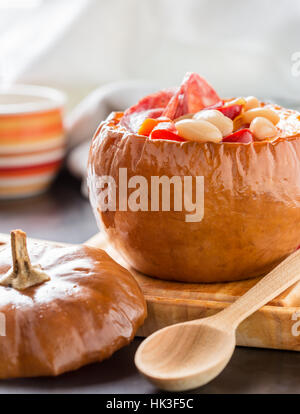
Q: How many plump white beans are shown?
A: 5